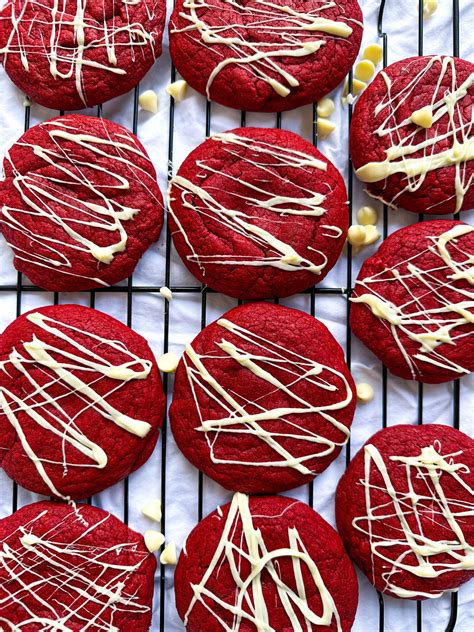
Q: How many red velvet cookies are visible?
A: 11